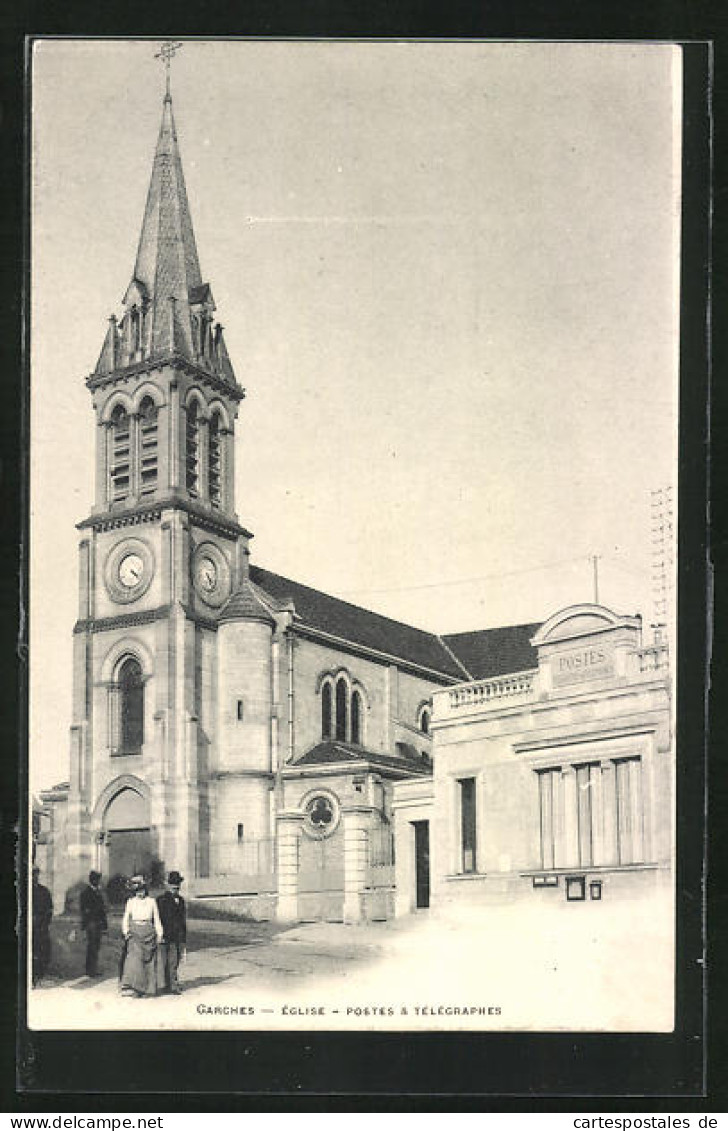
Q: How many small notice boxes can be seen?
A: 3